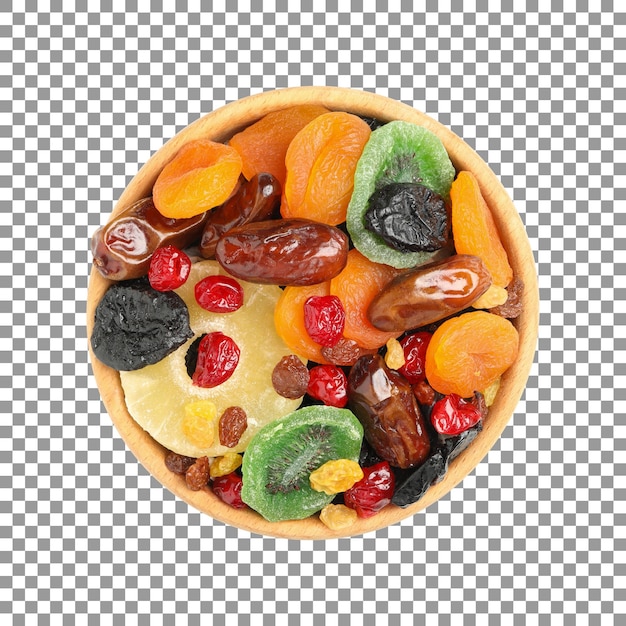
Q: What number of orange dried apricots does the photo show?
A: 7